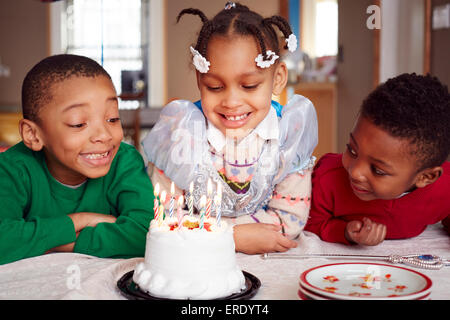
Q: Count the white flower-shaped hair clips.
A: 3